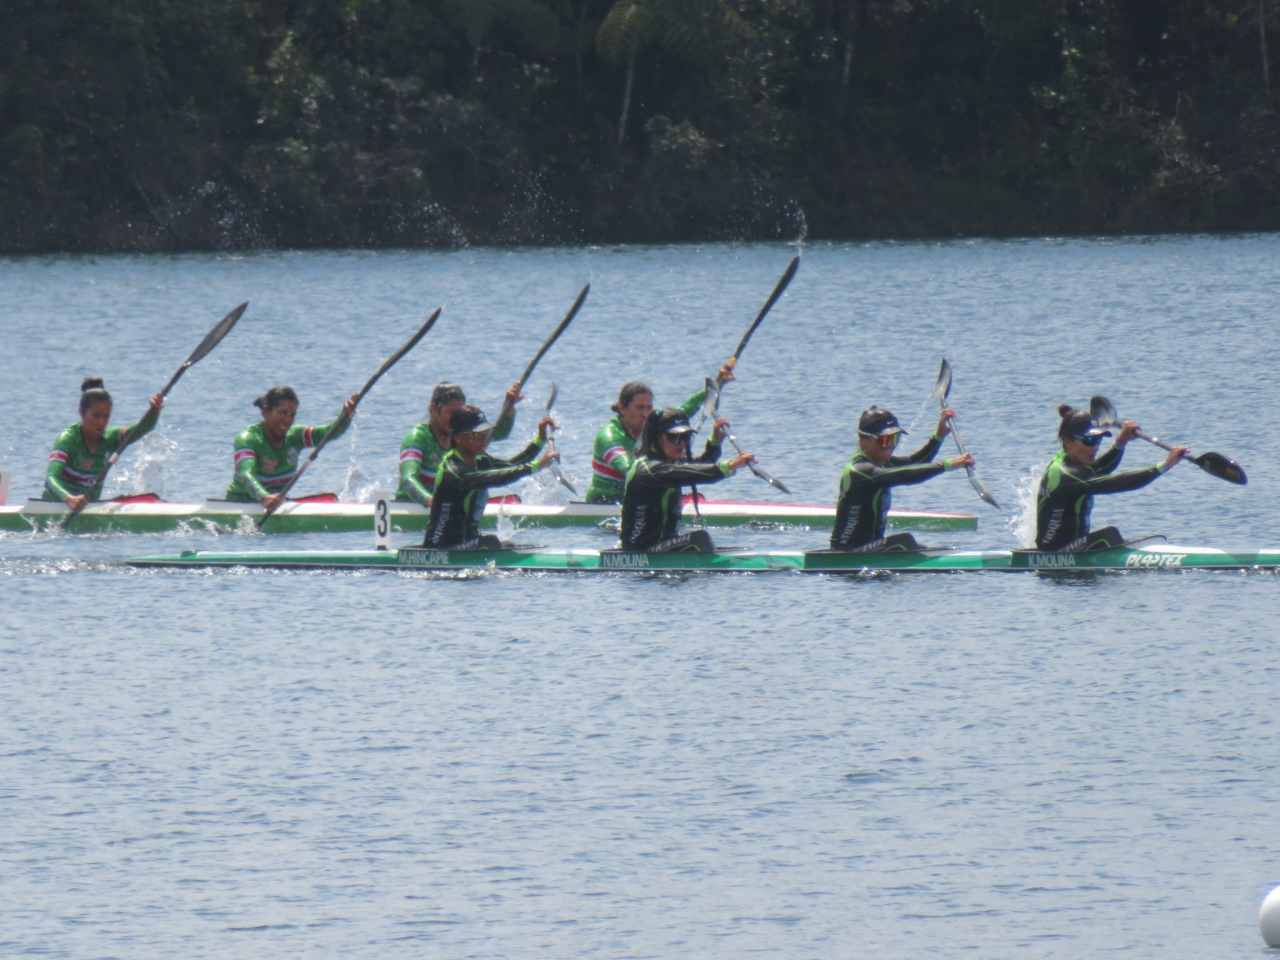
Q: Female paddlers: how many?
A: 8